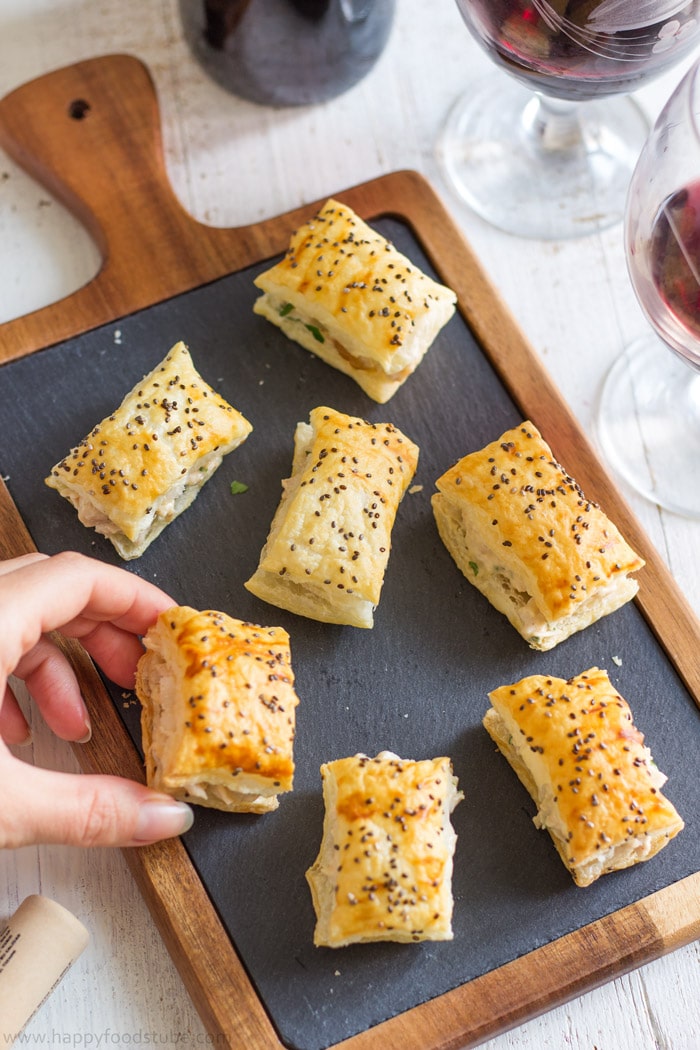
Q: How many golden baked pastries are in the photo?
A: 7